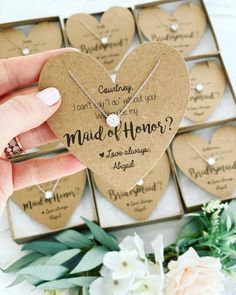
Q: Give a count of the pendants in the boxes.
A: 7